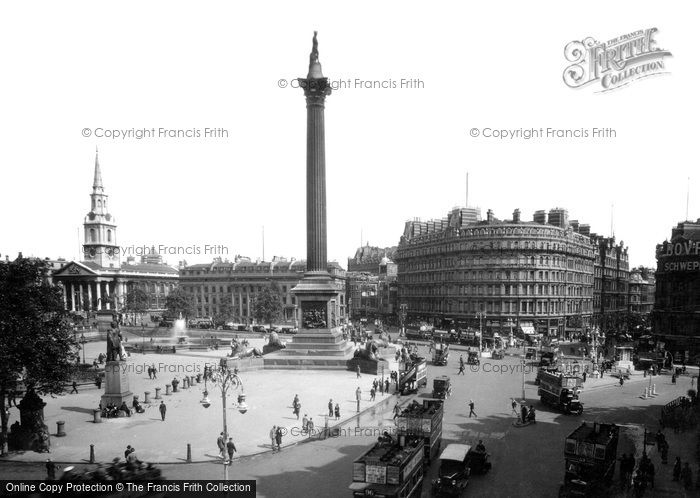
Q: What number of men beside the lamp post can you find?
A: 2